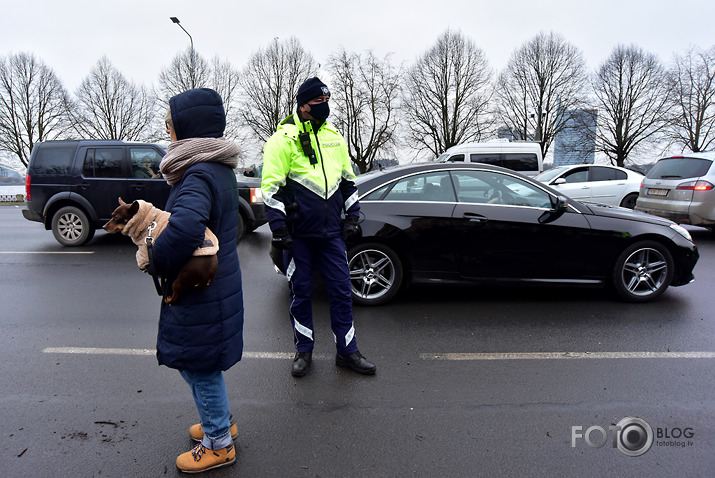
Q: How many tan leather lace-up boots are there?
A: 2